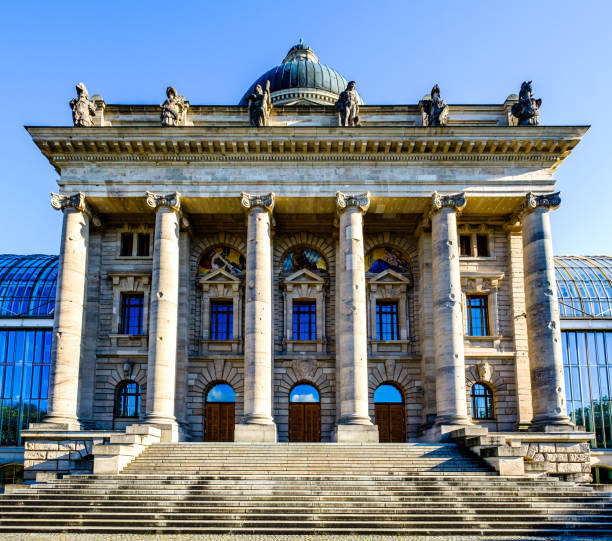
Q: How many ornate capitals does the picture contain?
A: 6